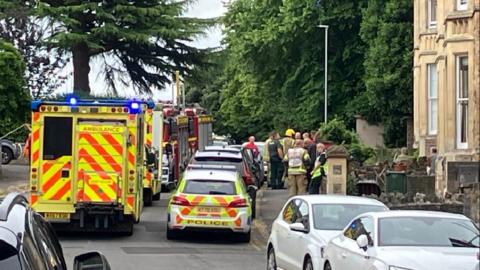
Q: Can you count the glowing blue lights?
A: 2